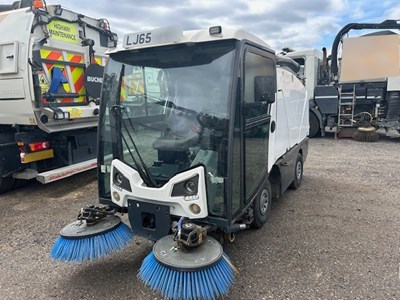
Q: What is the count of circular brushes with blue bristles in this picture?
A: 2